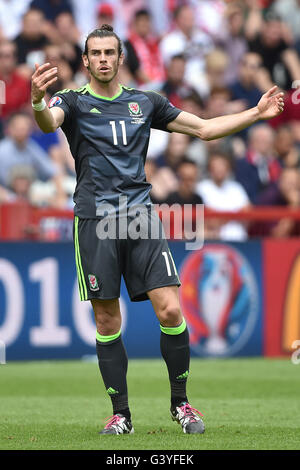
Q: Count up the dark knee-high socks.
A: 2